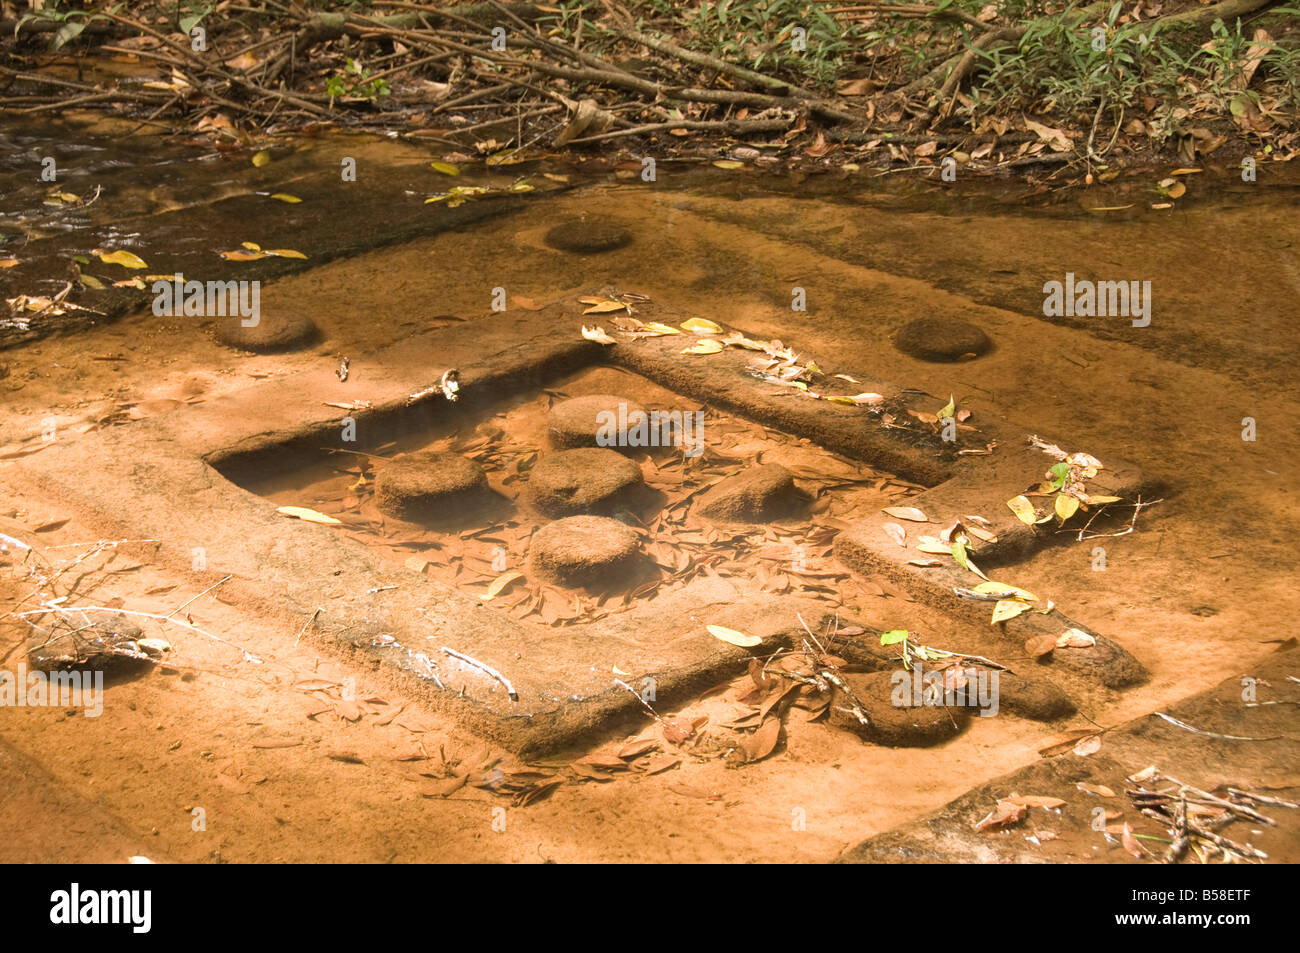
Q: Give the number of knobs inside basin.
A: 5